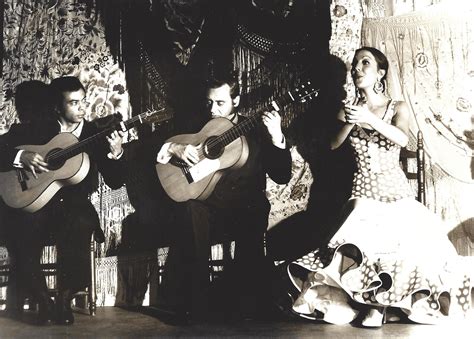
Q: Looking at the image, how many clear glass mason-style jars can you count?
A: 0